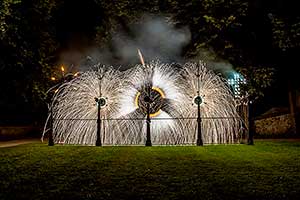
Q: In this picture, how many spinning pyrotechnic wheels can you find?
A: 3